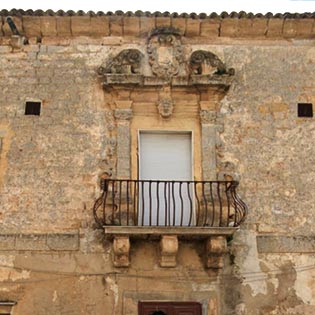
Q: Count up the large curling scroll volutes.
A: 2